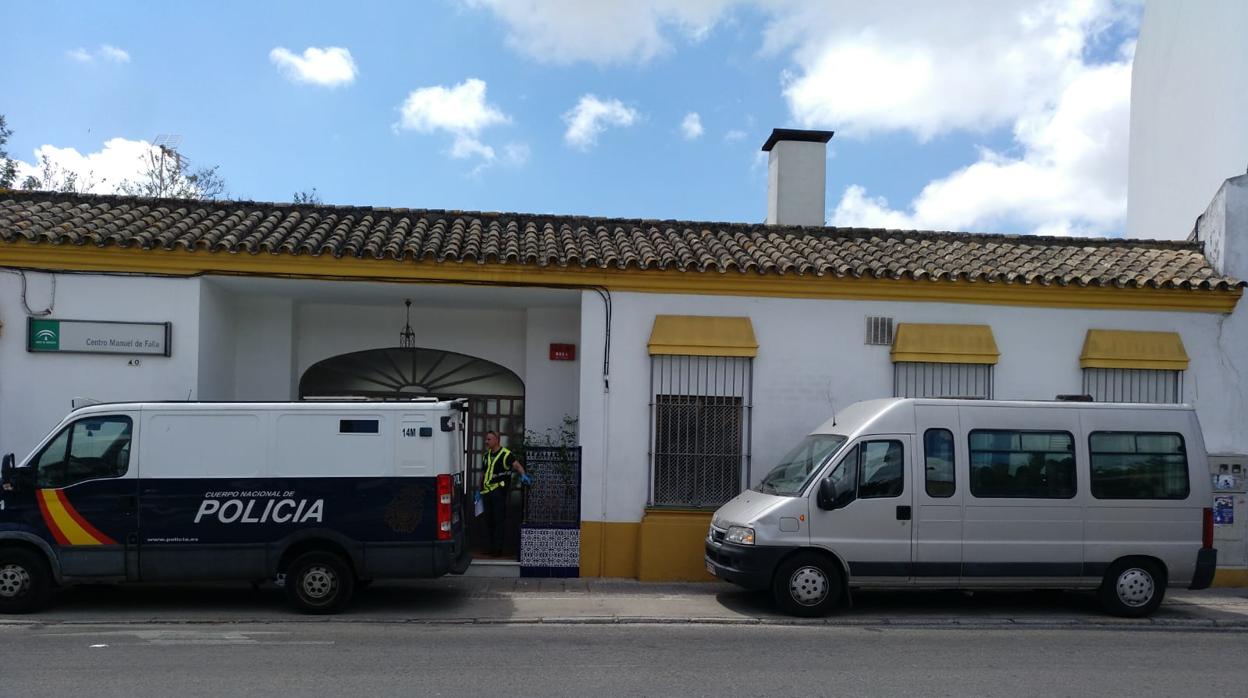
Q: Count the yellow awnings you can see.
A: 3